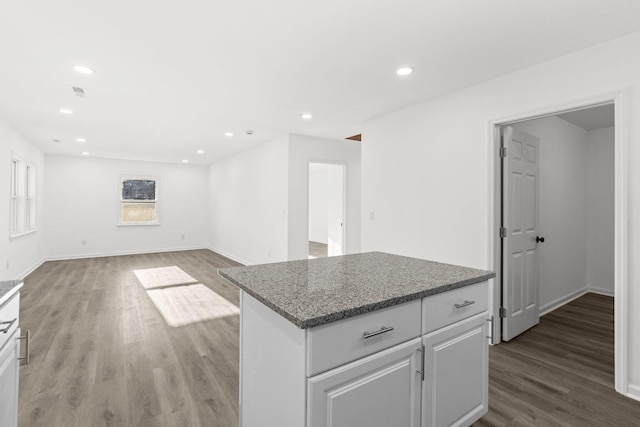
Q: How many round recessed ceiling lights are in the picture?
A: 9